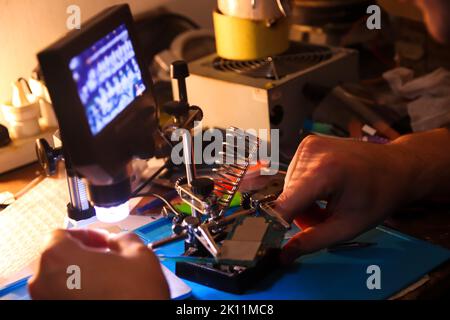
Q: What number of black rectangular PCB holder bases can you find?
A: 1